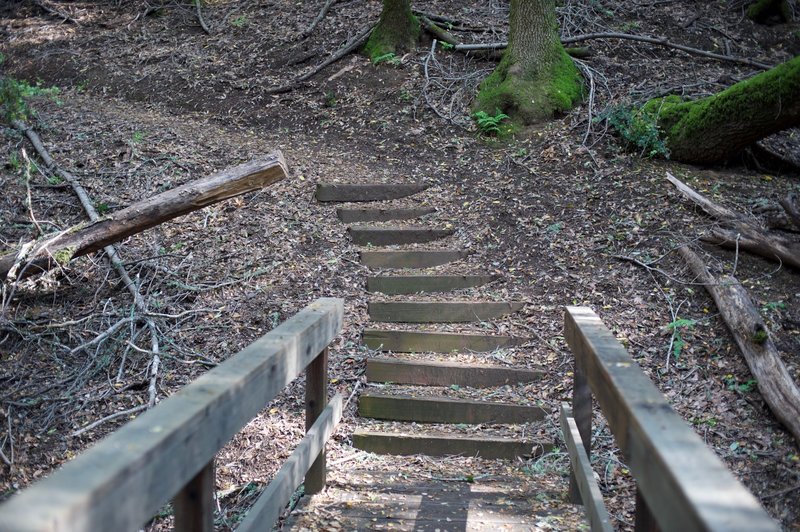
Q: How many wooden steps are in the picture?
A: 10